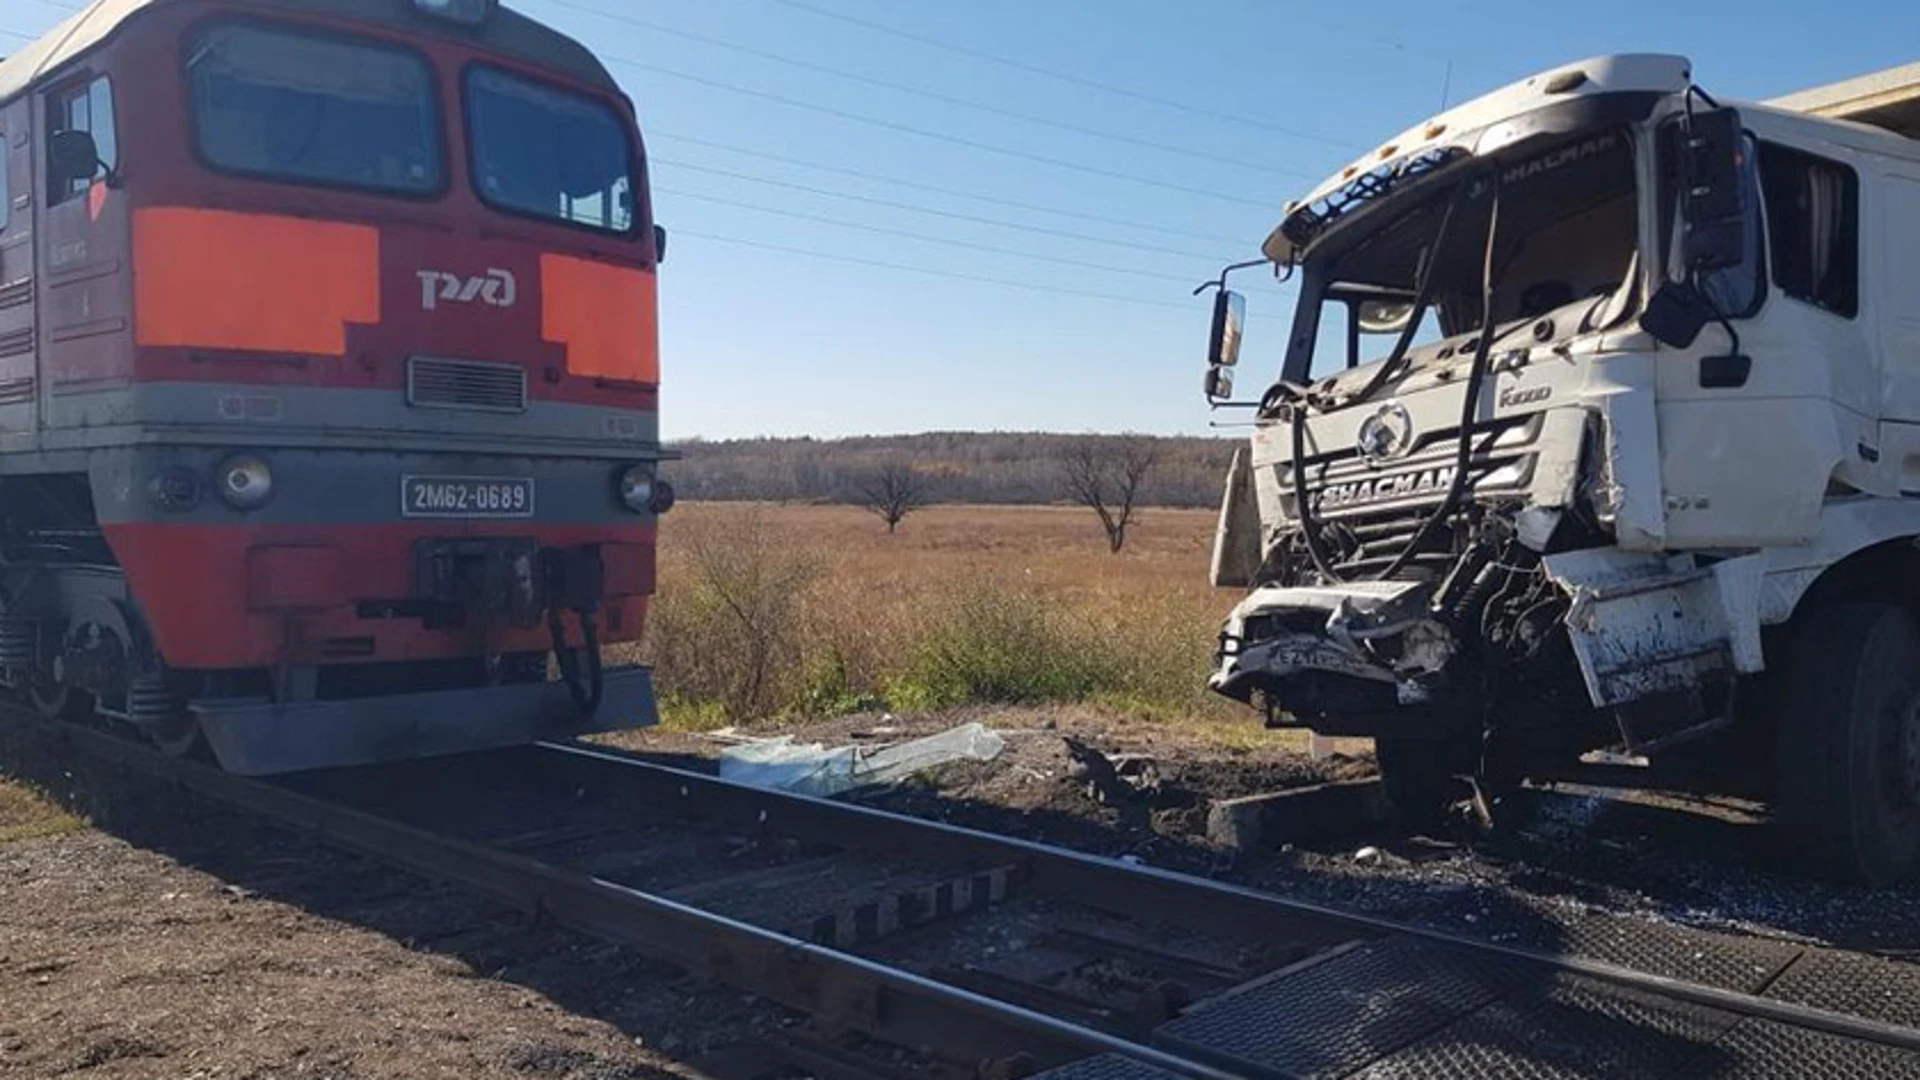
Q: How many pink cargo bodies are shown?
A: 0